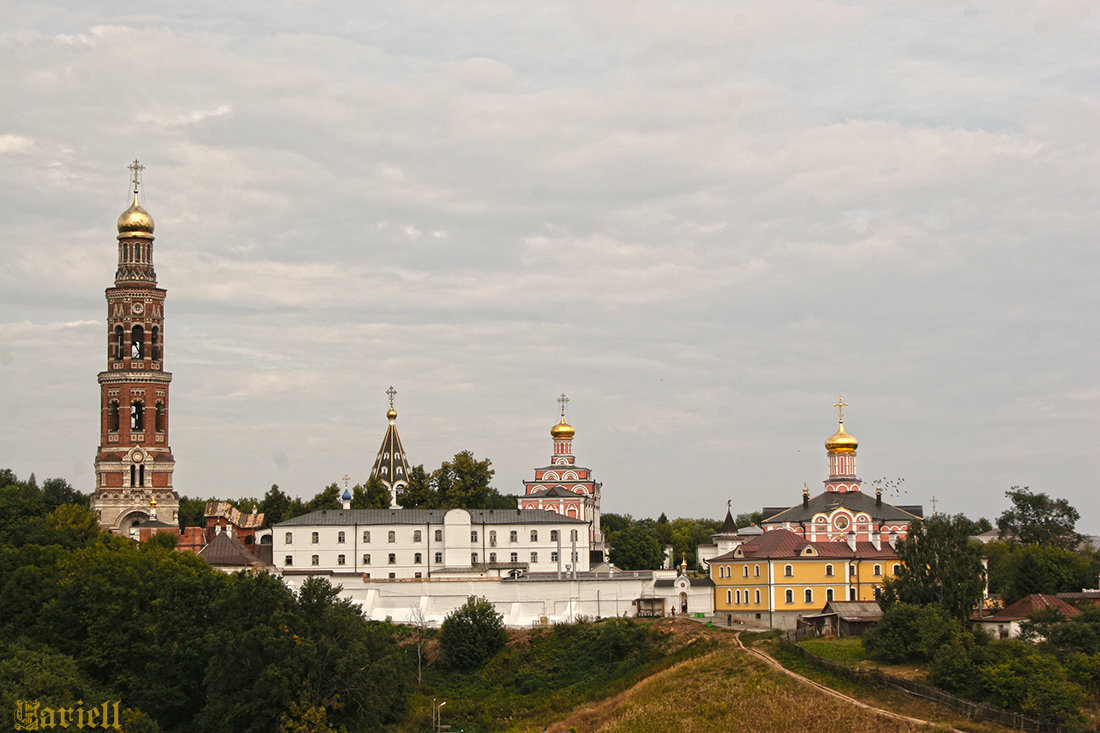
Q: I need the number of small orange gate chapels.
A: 0